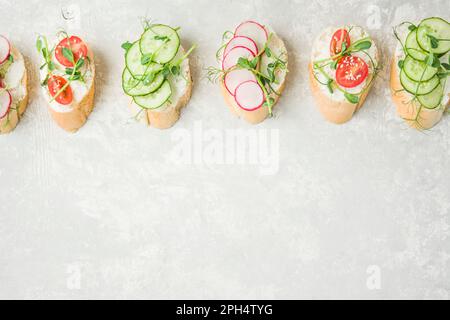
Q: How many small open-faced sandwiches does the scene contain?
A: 6